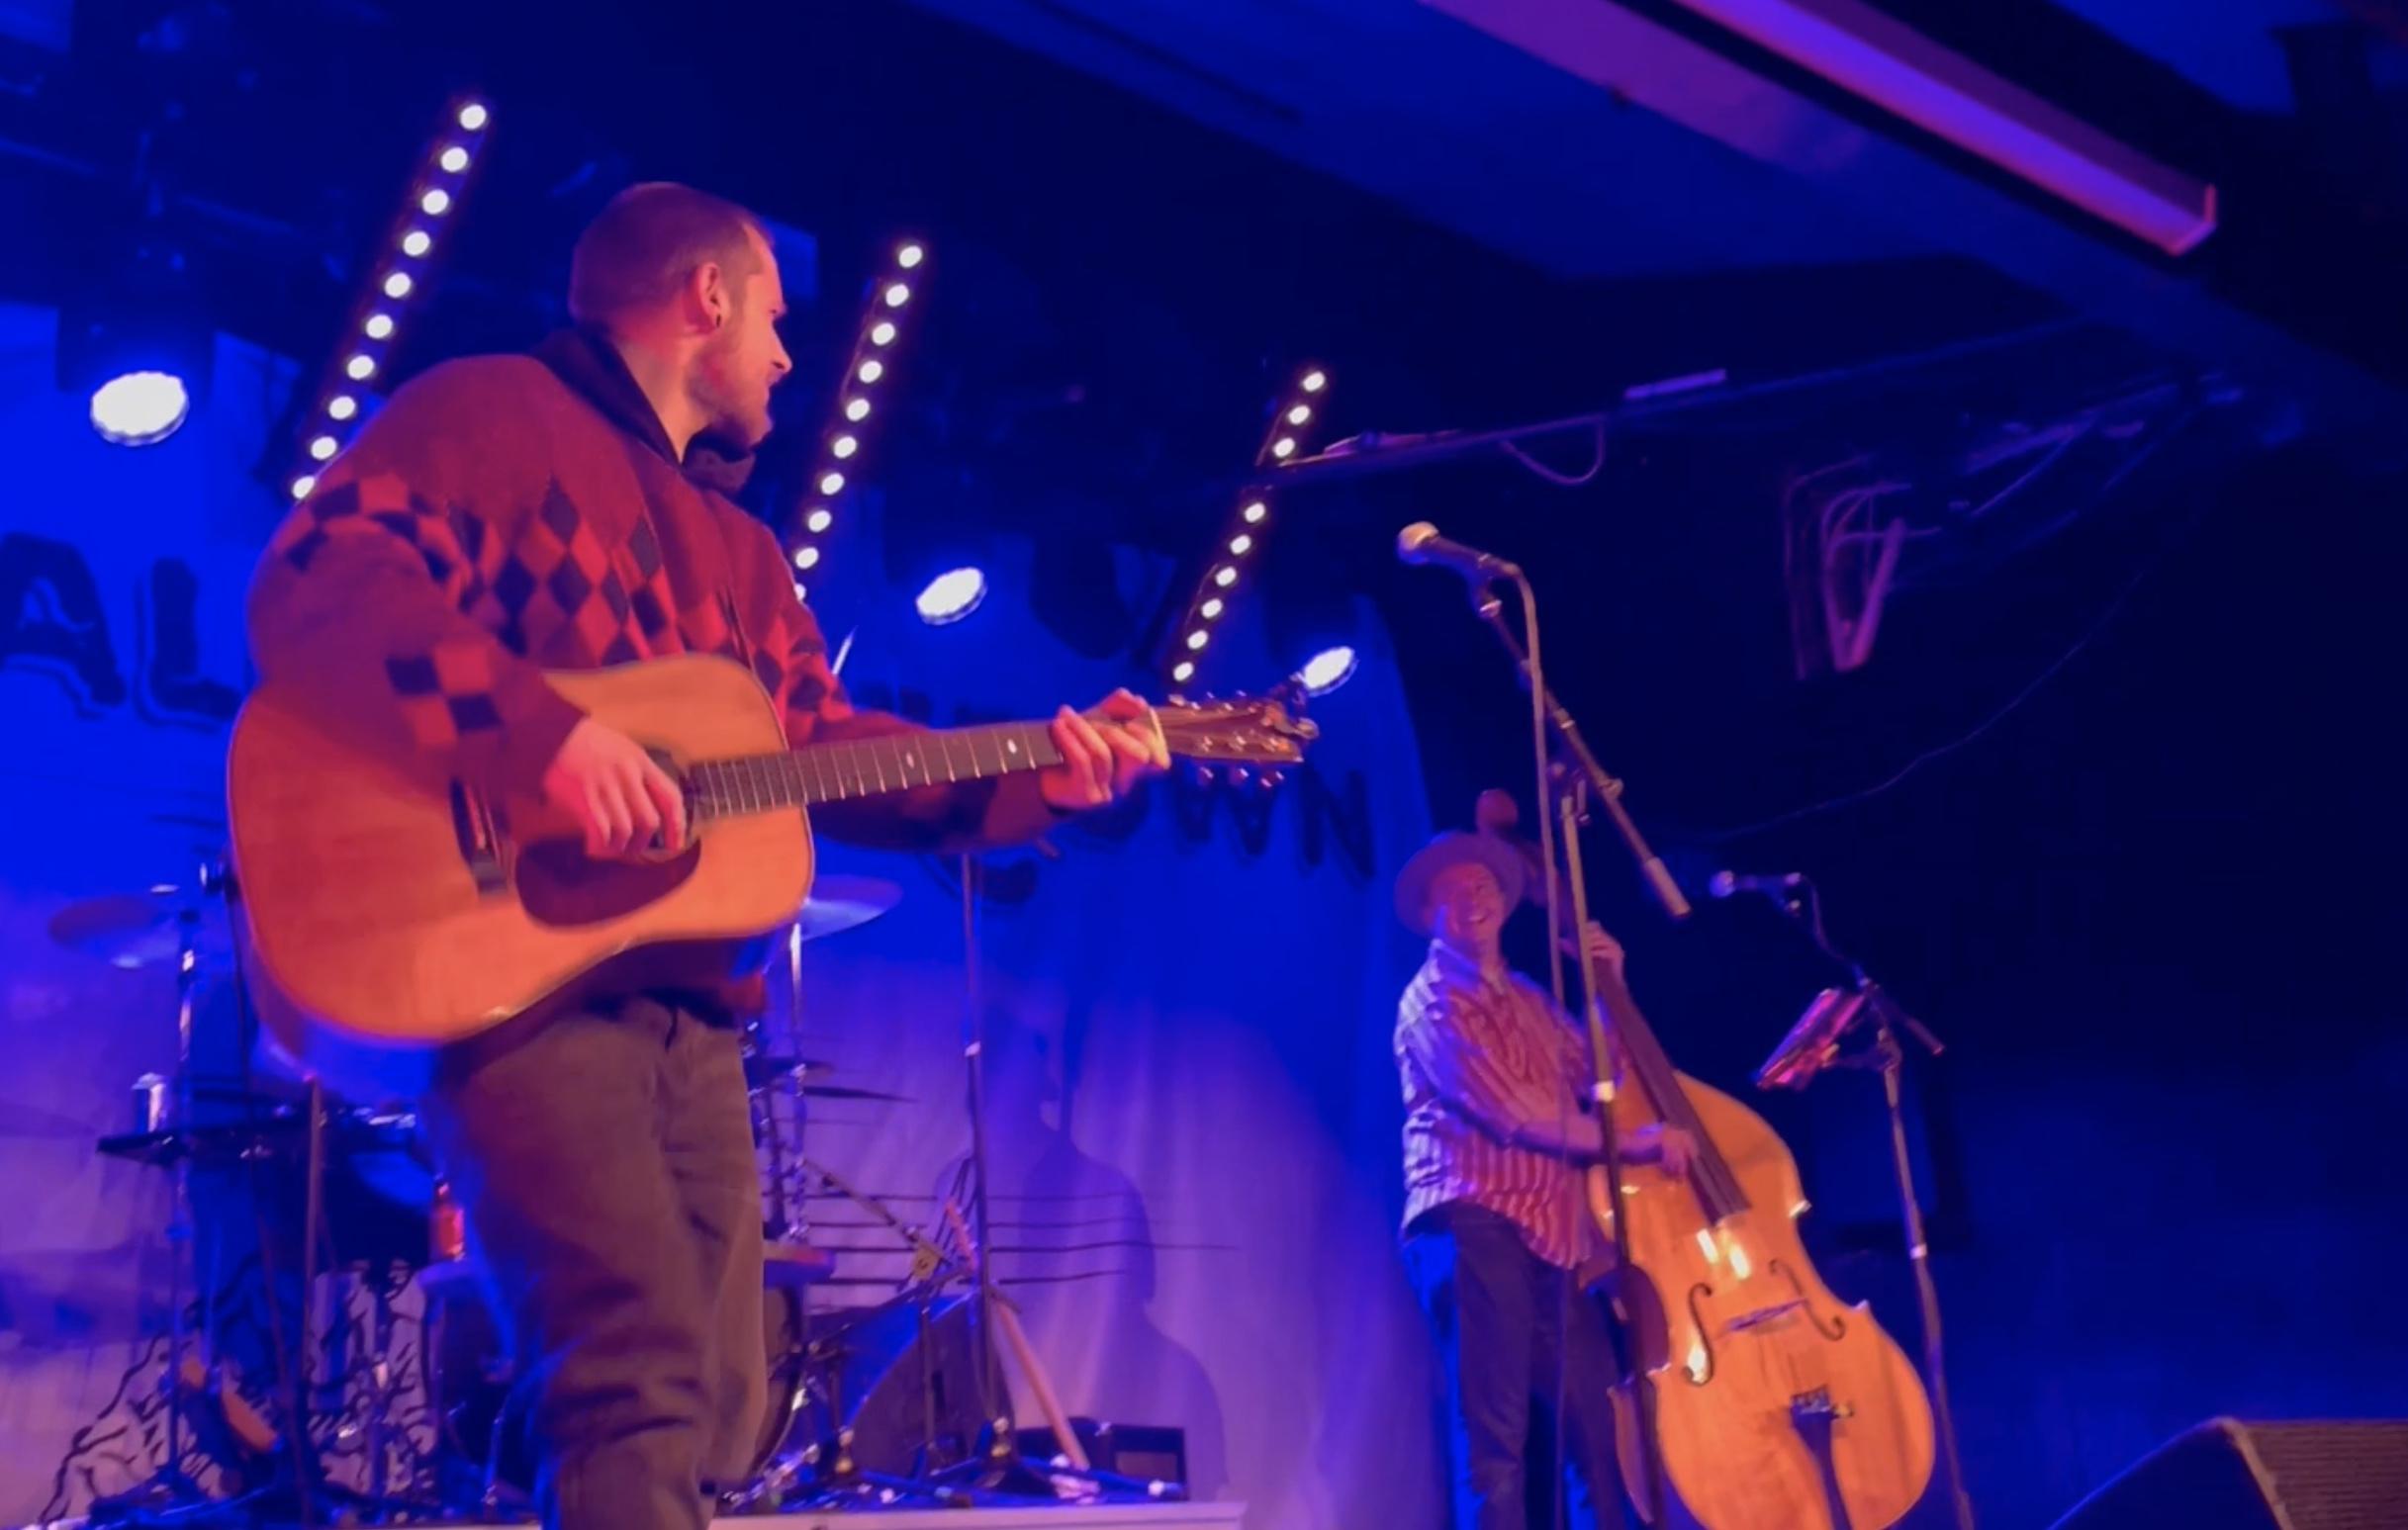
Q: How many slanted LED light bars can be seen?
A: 3